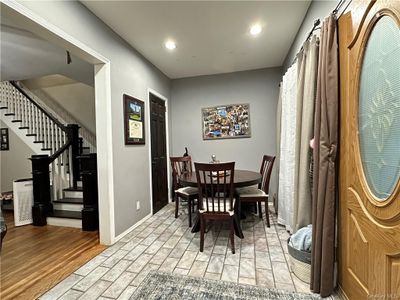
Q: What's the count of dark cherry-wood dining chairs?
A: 3